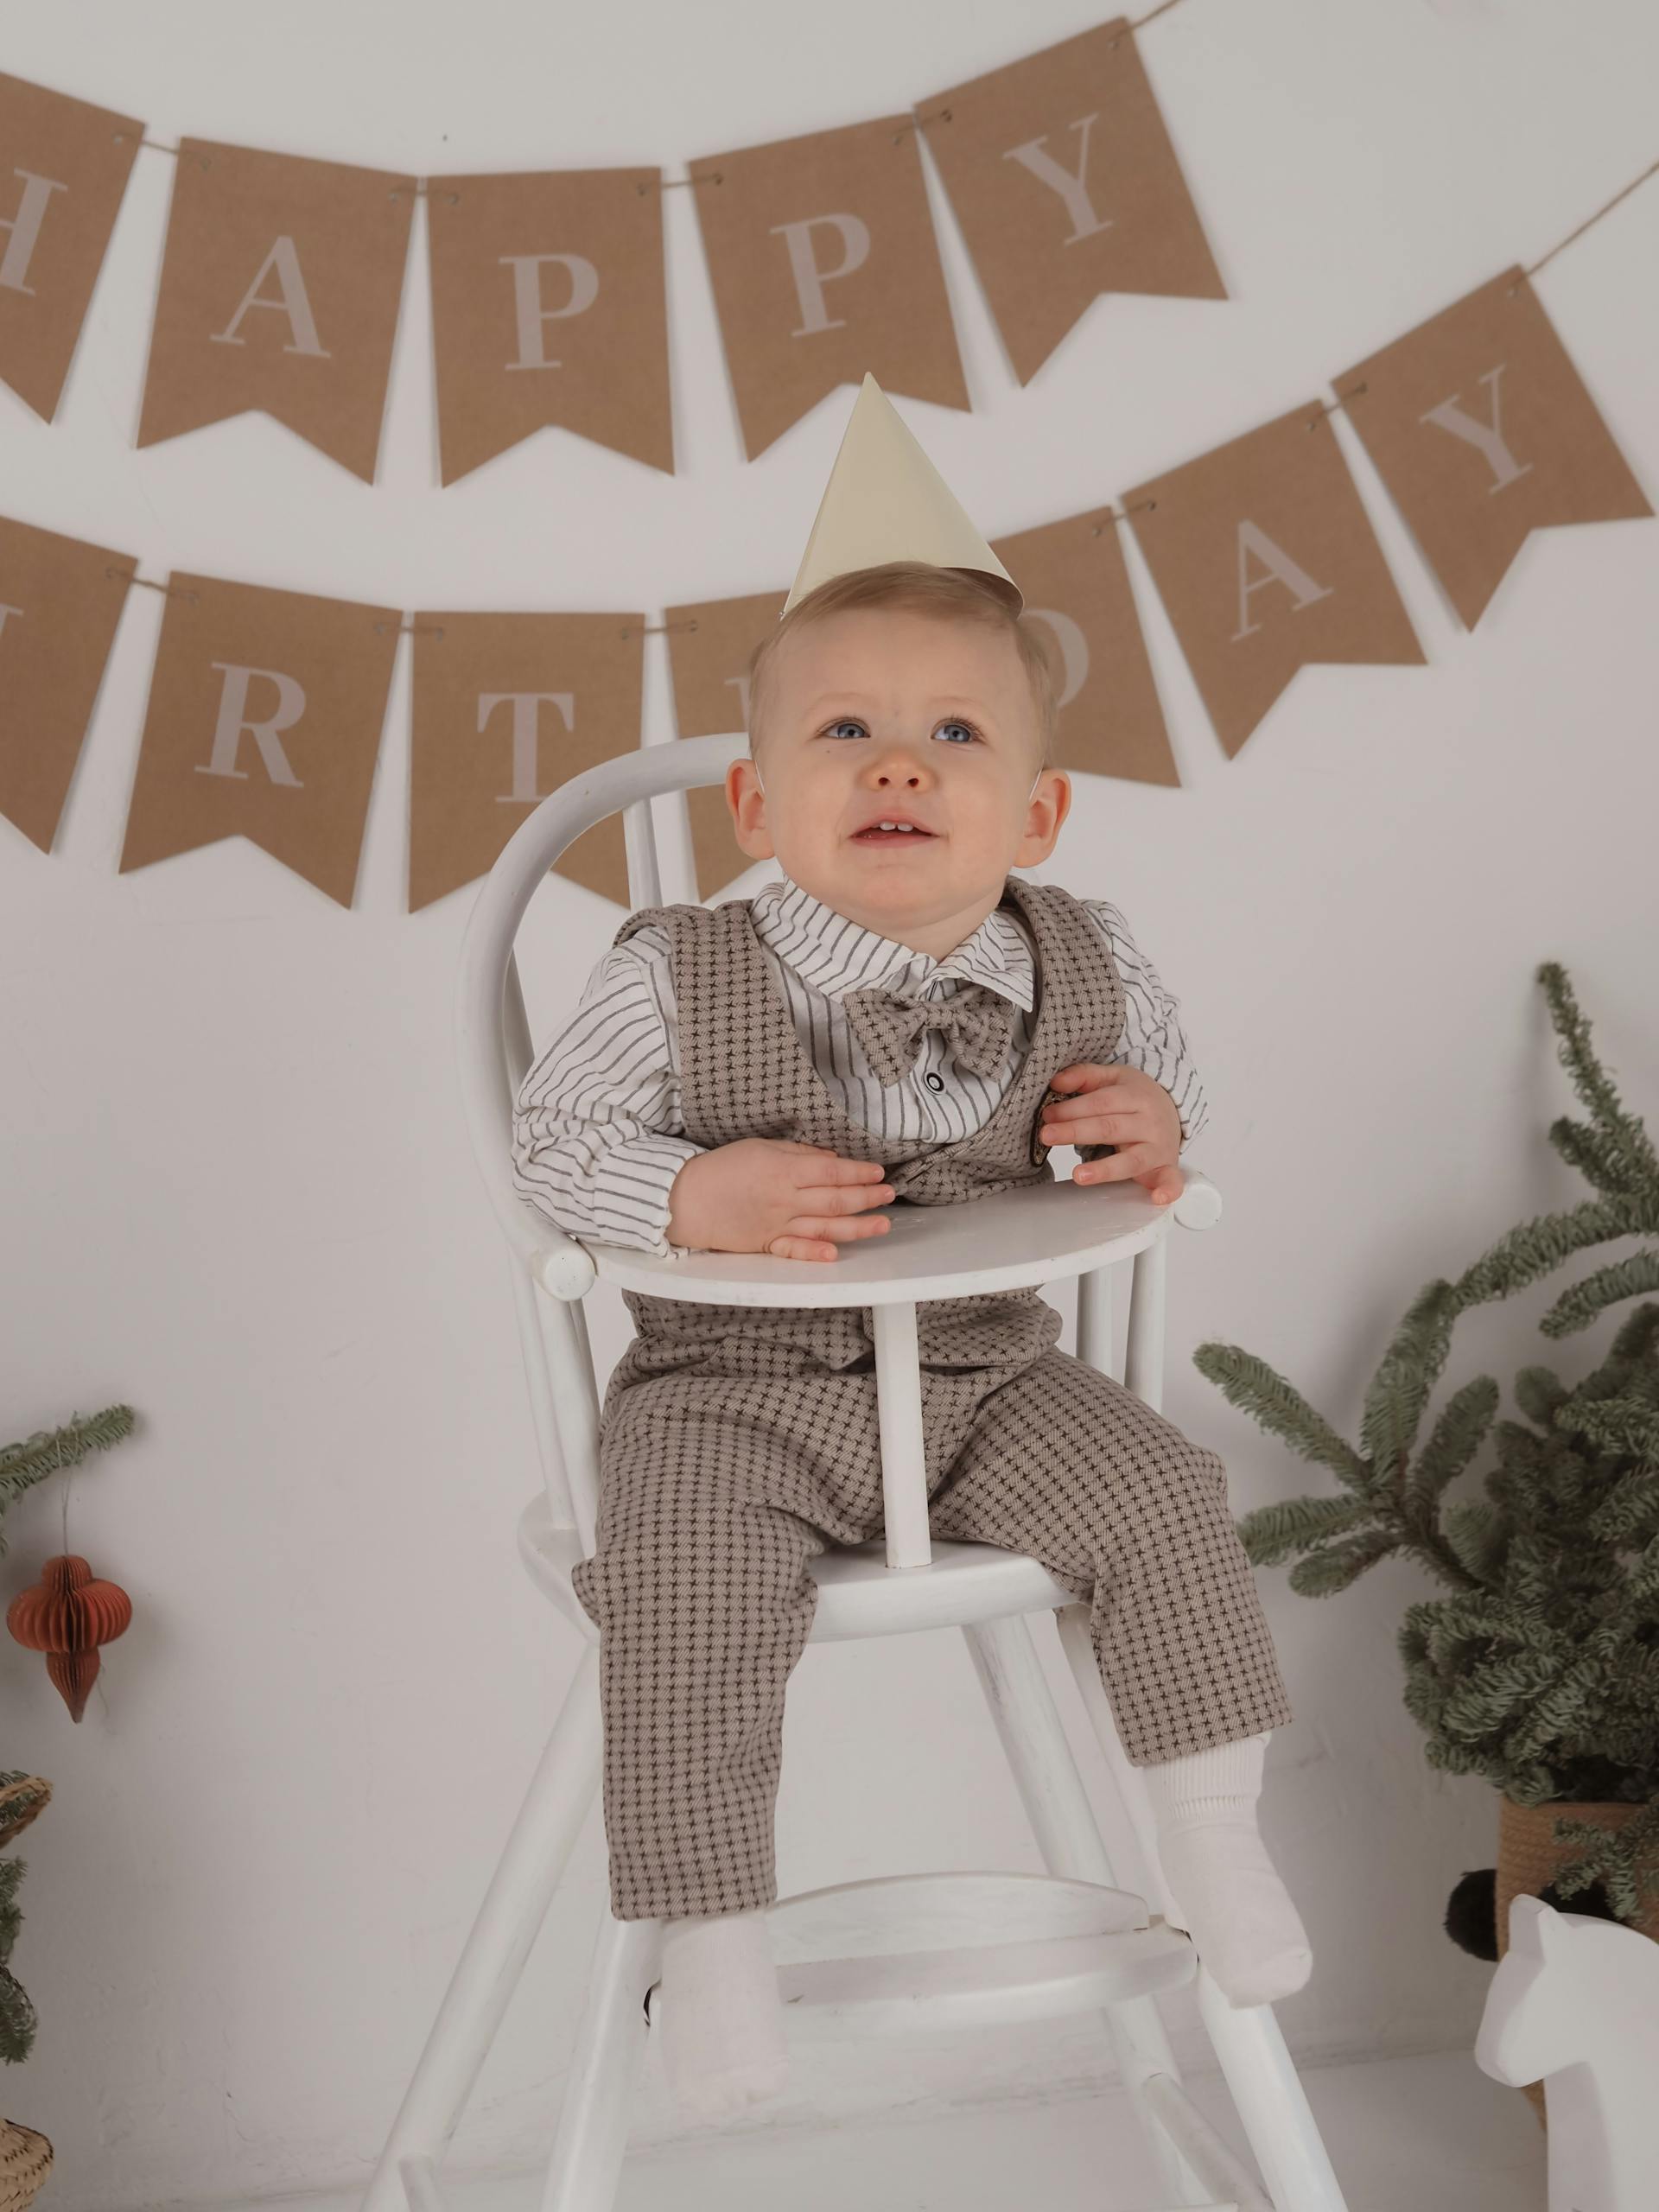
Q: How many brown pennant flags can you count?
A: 12